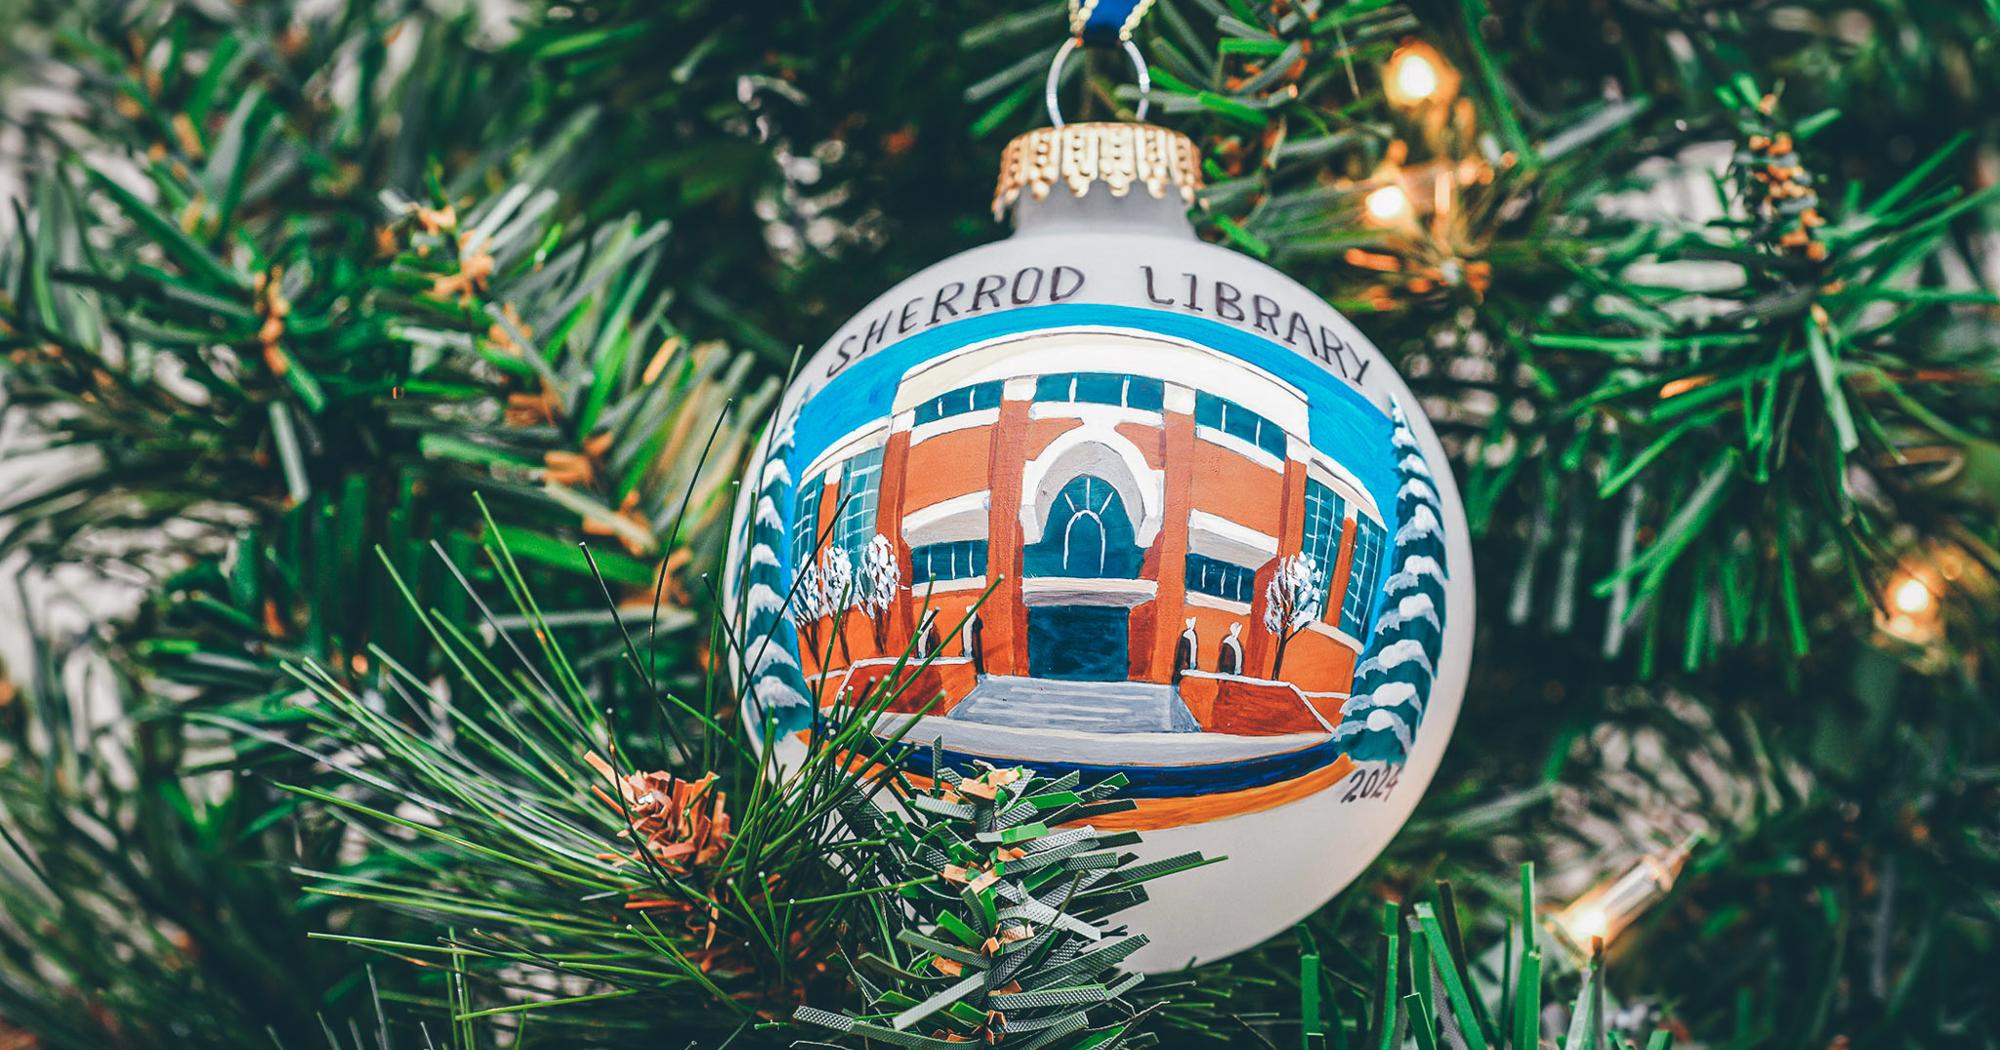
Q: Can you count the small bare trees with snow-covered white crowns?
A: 4